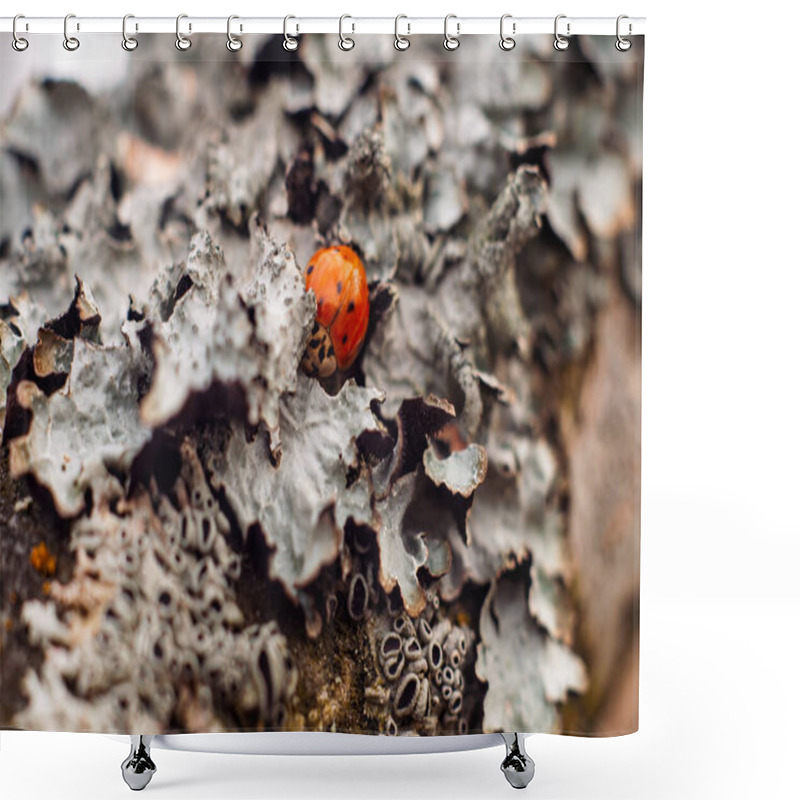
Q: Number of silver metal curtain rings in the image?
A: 12